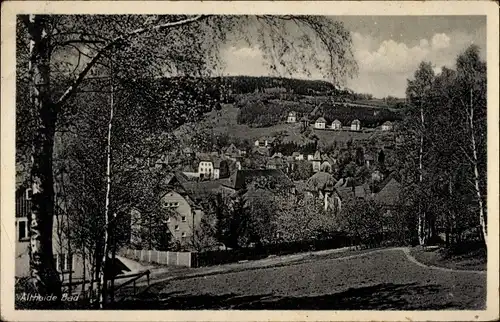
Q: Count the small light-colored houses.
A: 5